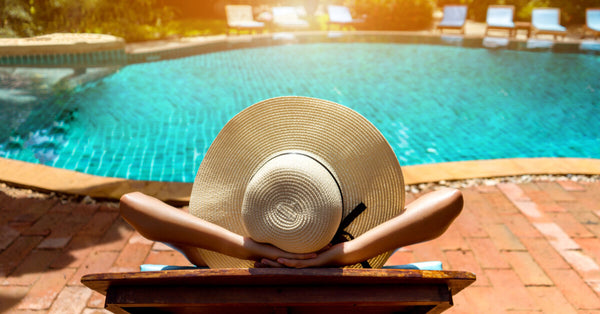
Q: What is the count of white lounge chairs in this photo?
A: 7